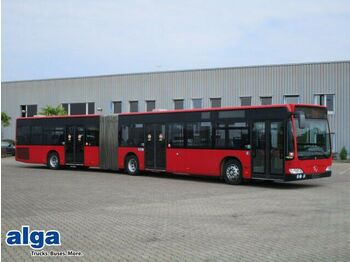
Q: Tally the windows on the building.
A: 12